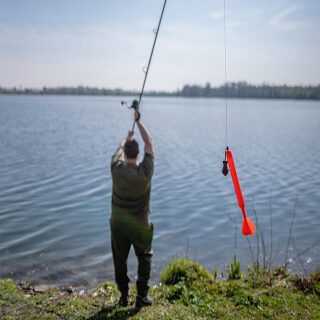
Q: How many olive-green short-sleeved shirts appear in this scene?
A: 1